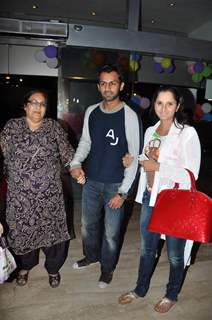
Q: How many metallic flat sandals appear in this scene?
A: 2